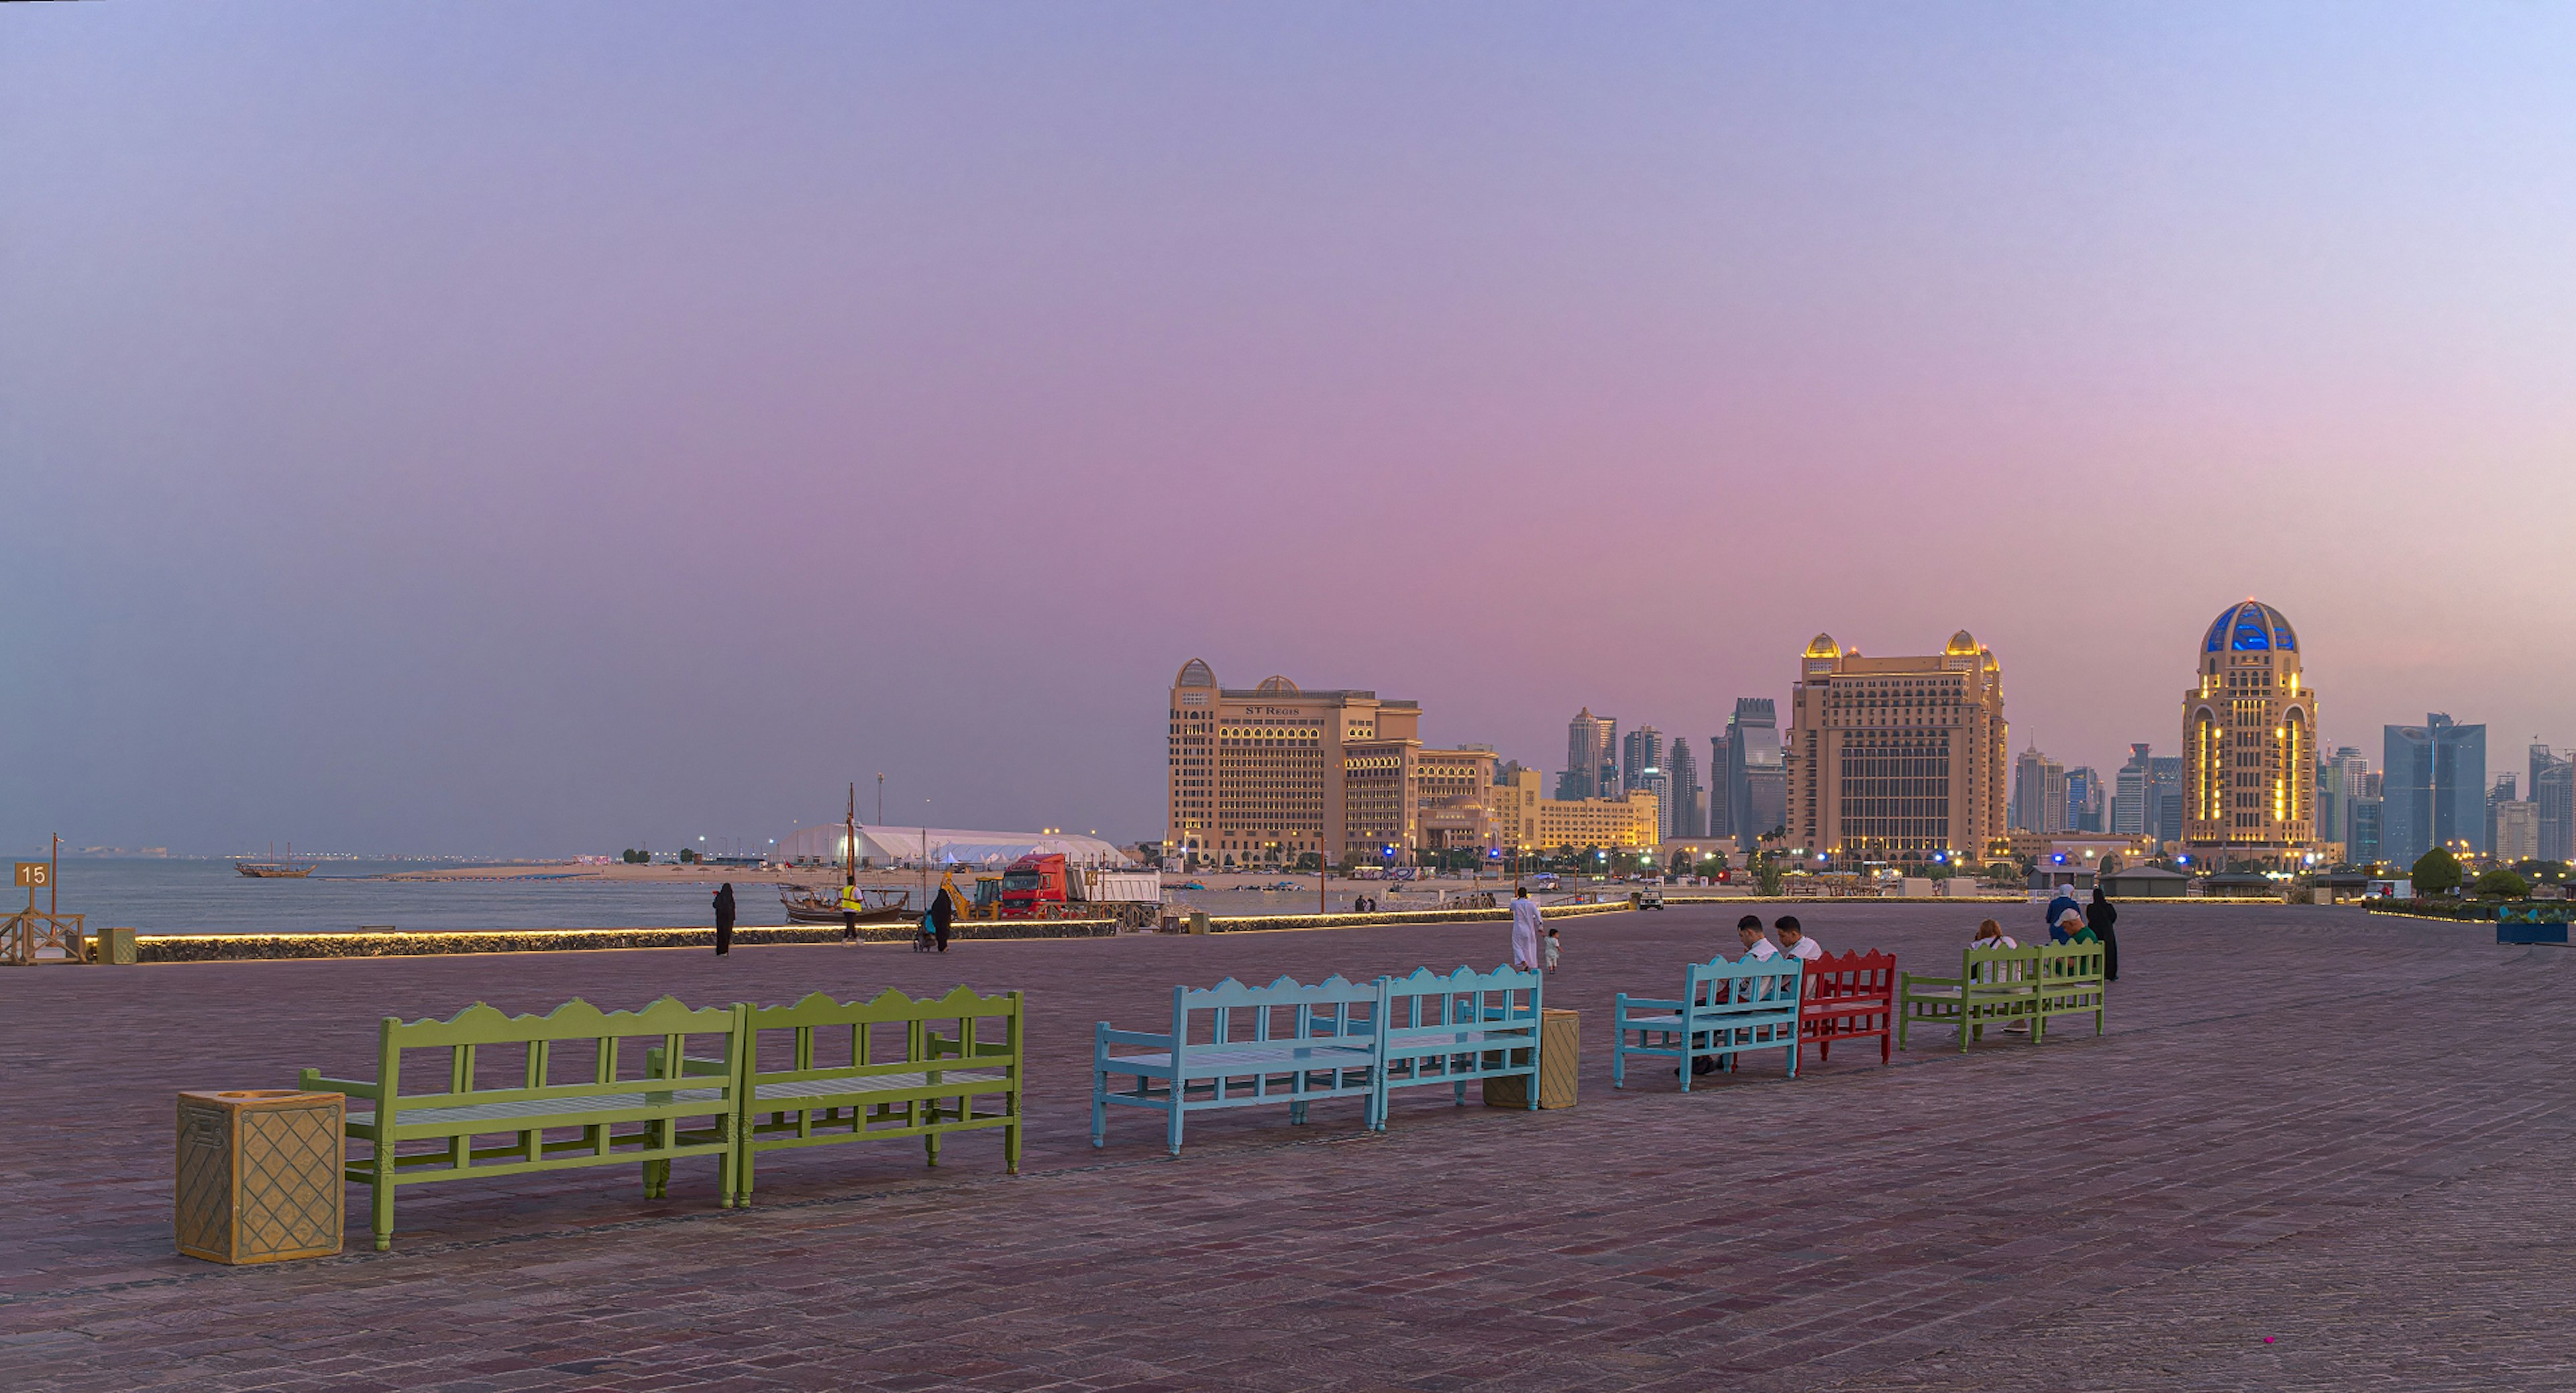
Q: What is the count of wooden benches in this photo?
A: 8